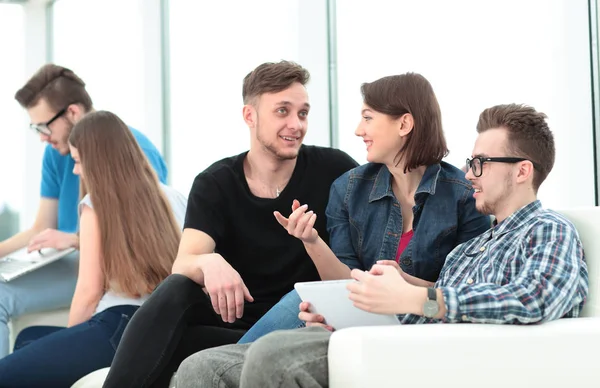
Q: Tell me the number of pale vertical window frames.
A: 4